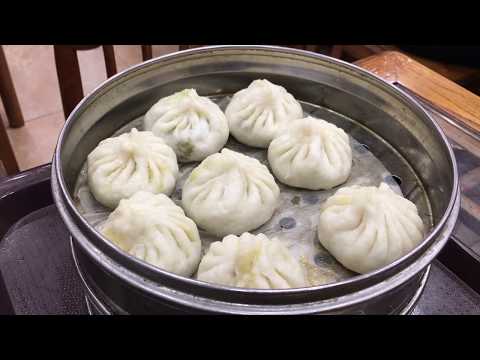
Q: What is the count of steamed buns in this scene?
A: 8